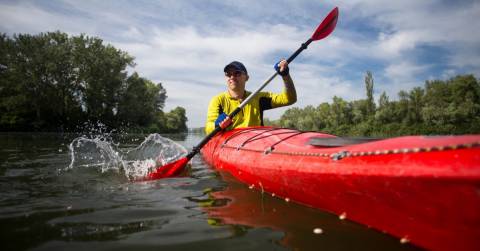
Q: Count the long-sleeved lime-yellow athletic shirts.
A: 1